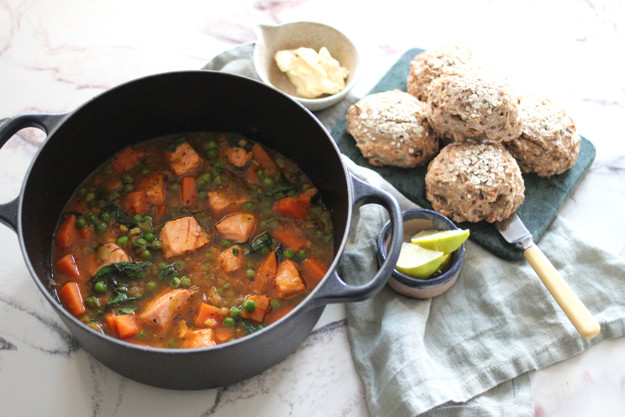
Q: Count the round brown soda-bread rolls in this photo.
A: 5